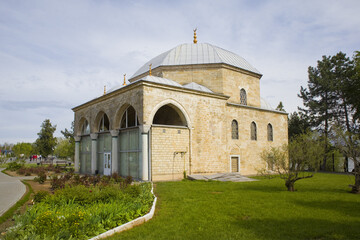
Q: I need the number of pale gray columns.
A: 4